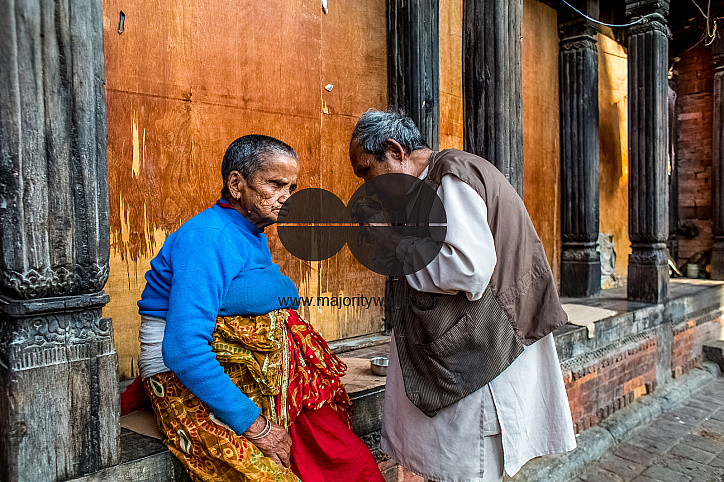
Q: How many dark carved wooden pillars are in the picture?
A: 6